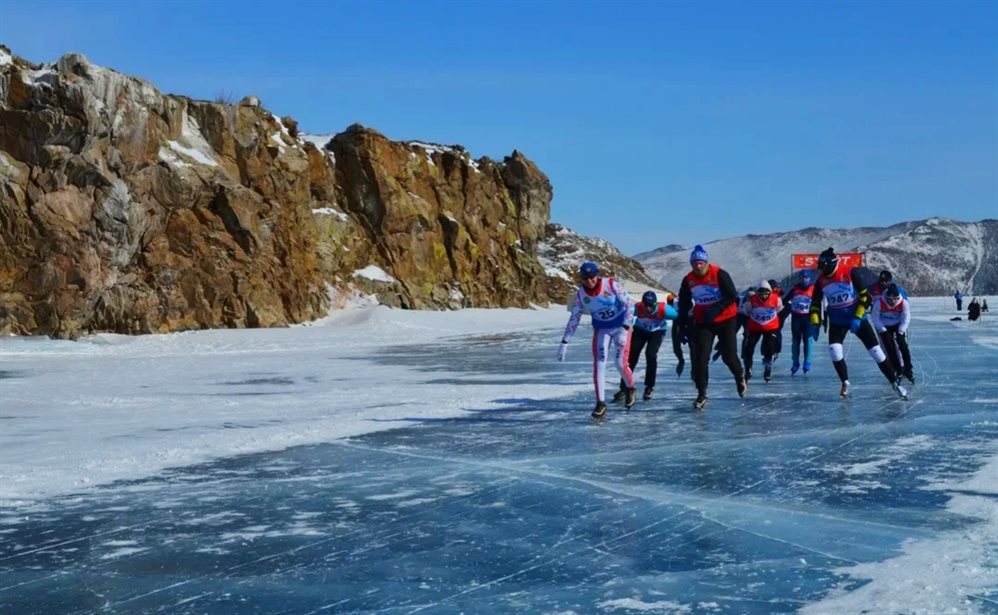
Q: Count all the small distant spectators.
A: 3